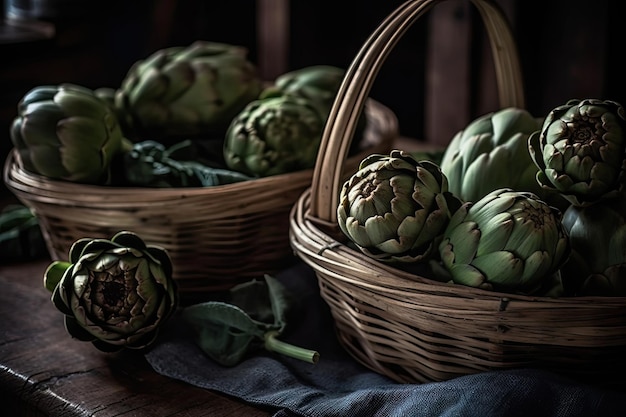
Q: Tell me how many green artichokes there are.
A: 10